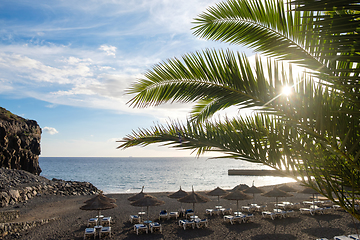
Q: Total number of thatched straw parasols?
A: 12